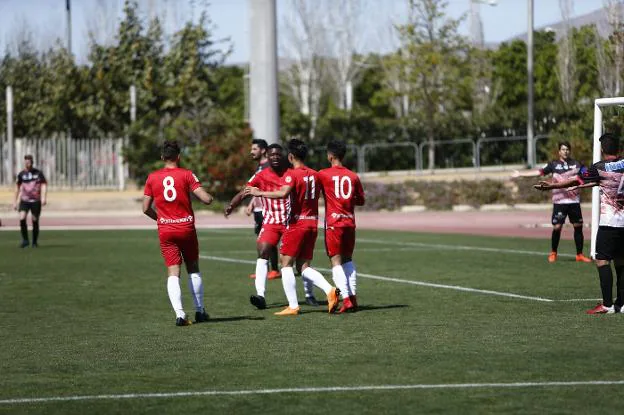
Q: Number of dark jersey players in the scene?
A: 4